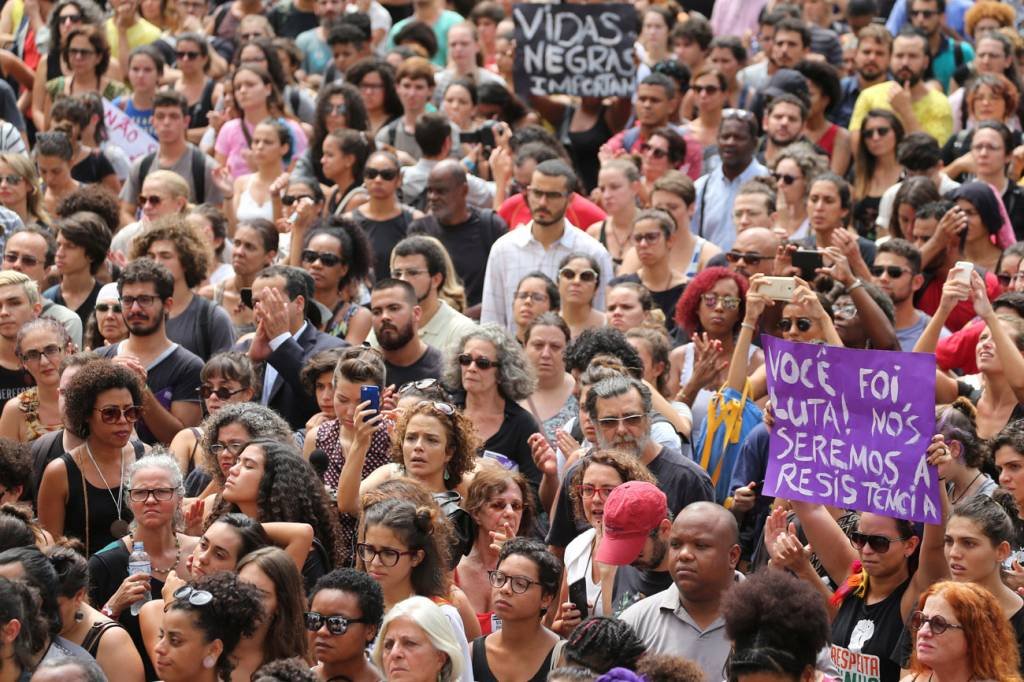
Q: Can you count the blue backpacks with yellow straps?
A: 1